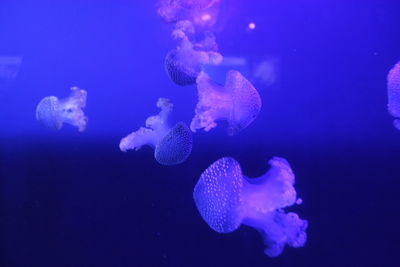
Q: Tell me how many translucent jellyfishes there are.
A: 7